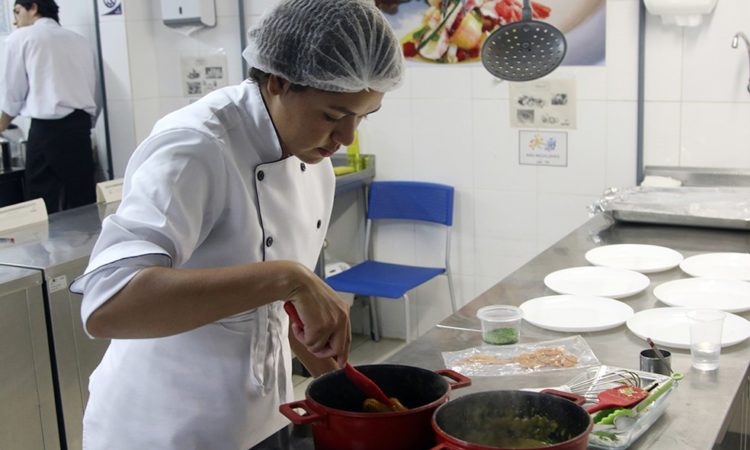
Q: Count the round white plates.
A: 6